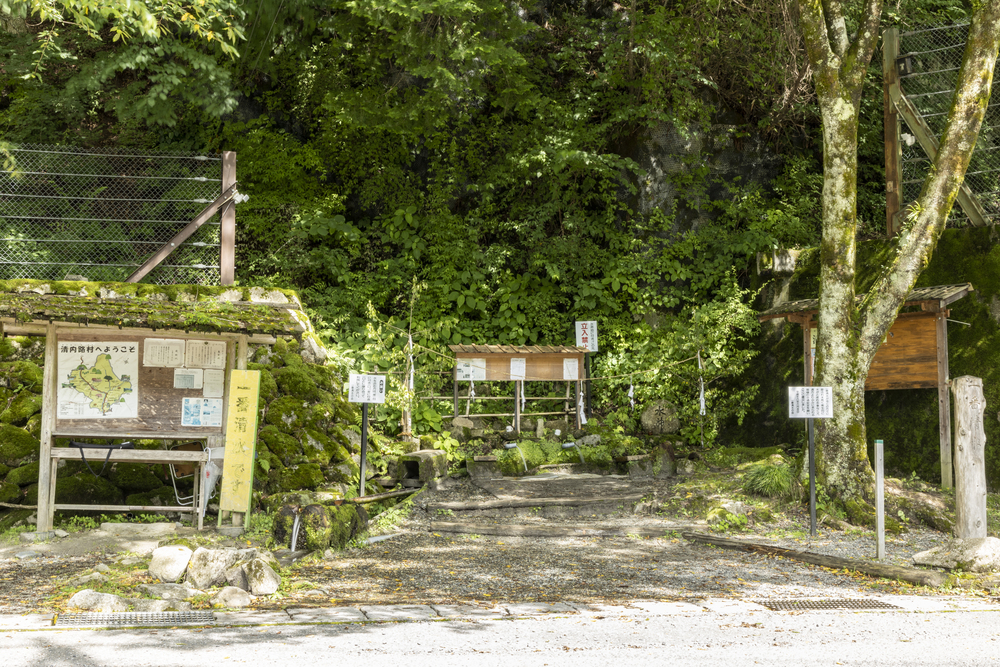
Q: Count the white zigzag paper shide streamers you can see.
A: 6